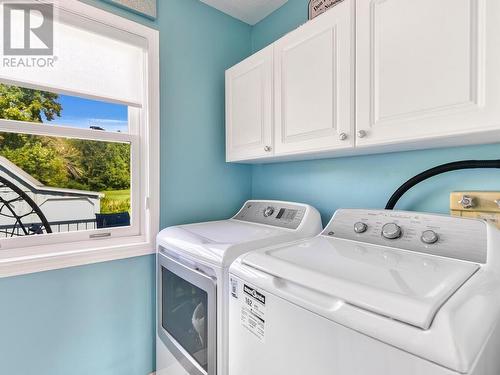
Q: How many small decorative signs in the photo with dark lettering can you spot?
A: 1